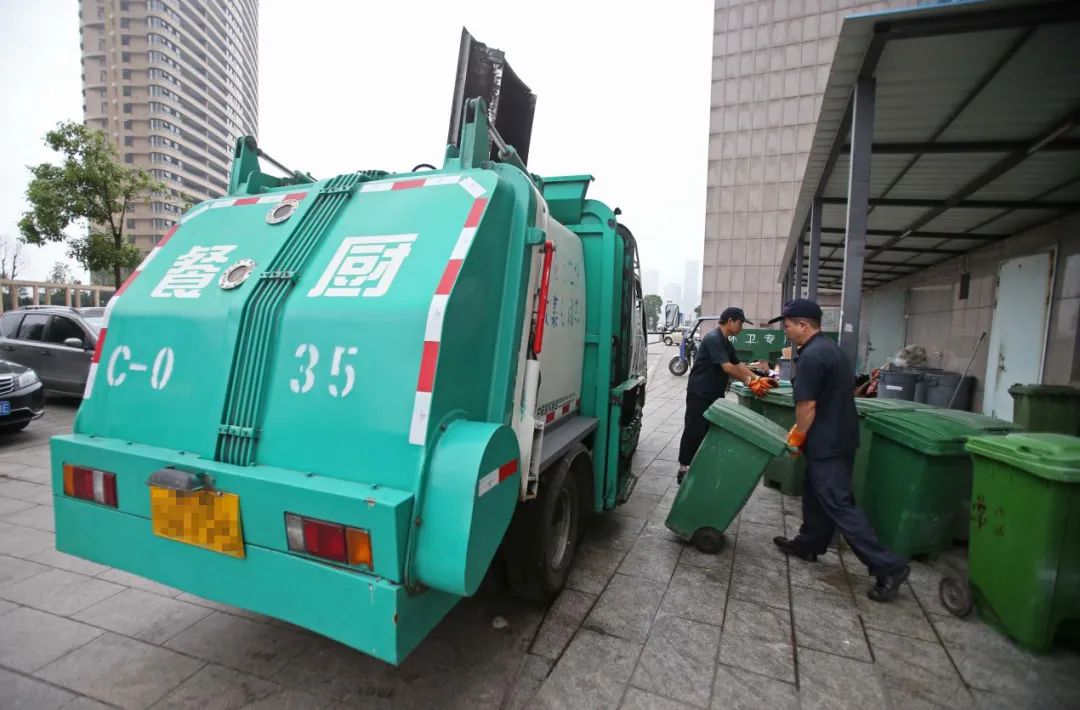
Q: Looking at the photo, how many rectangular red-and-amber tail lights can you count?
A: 2